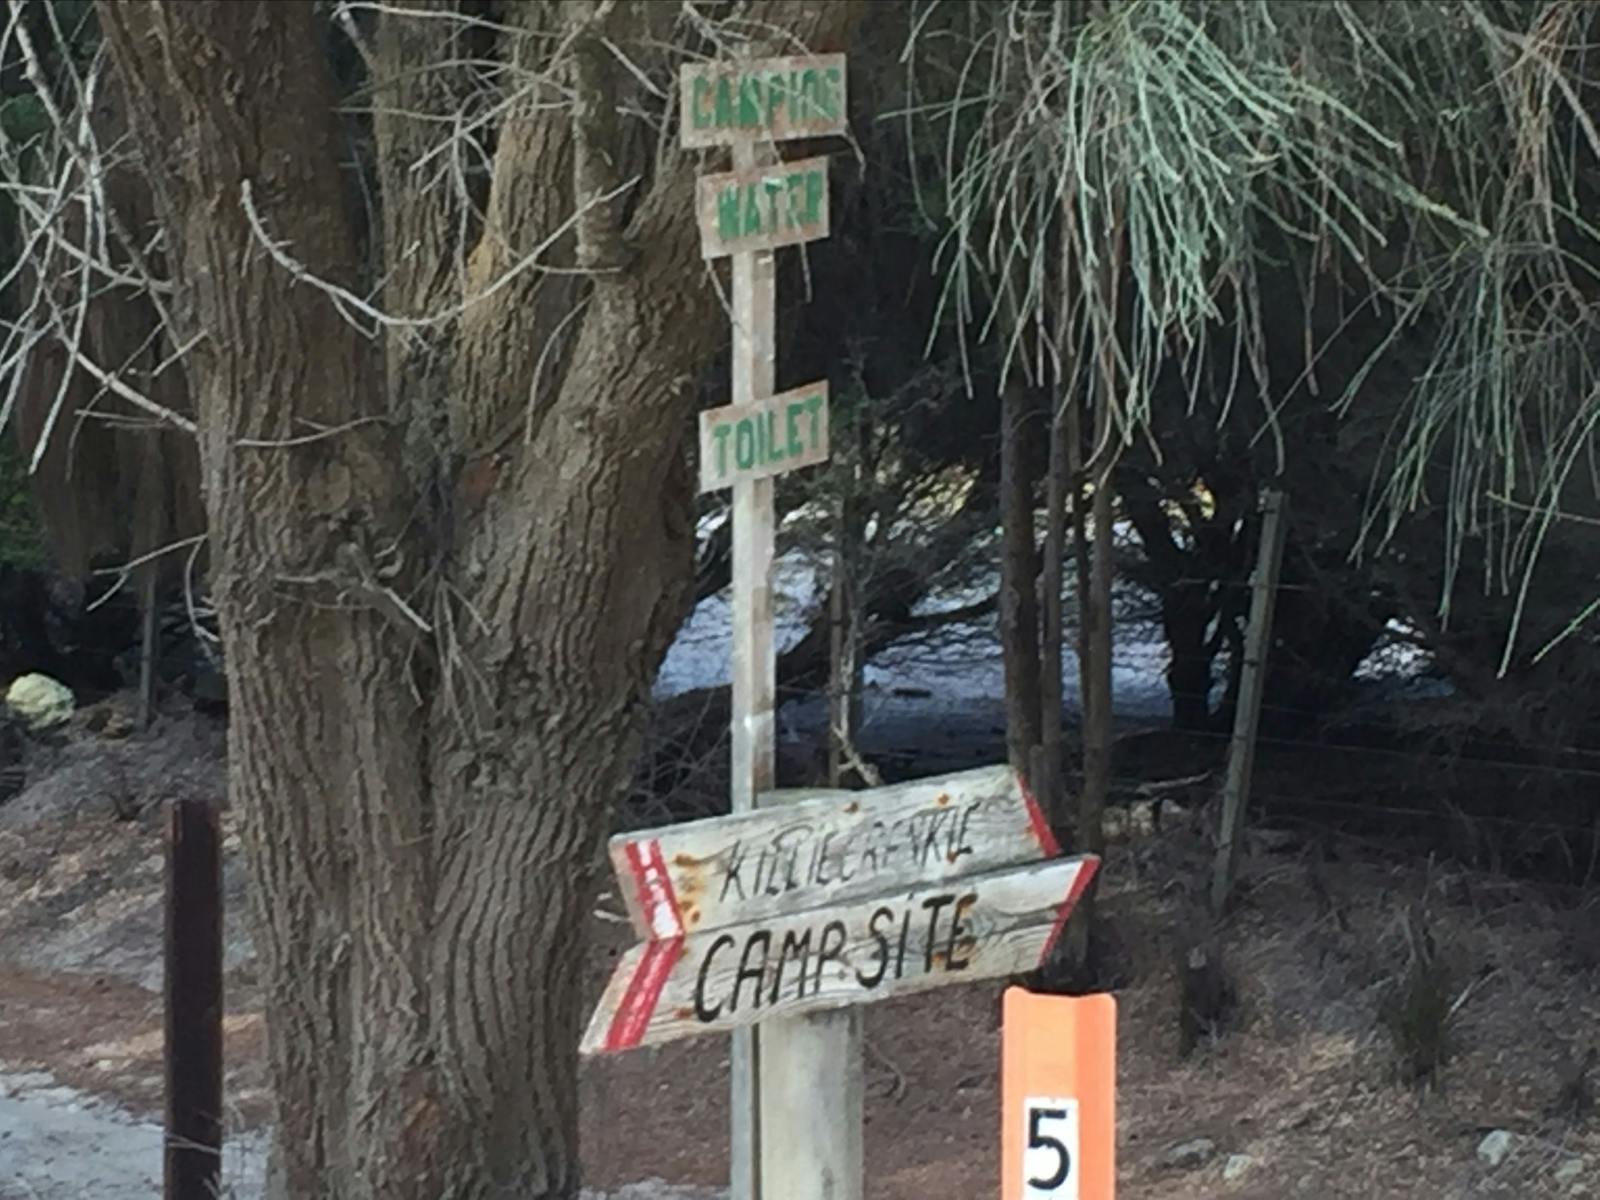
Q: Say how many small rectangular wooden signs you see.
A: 3